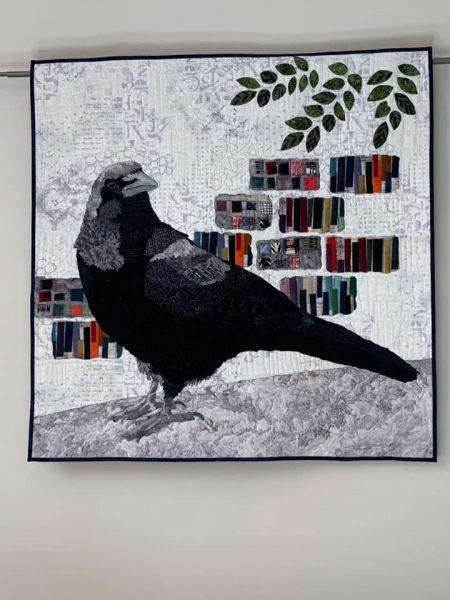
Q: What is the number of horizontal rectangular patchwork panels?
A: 10